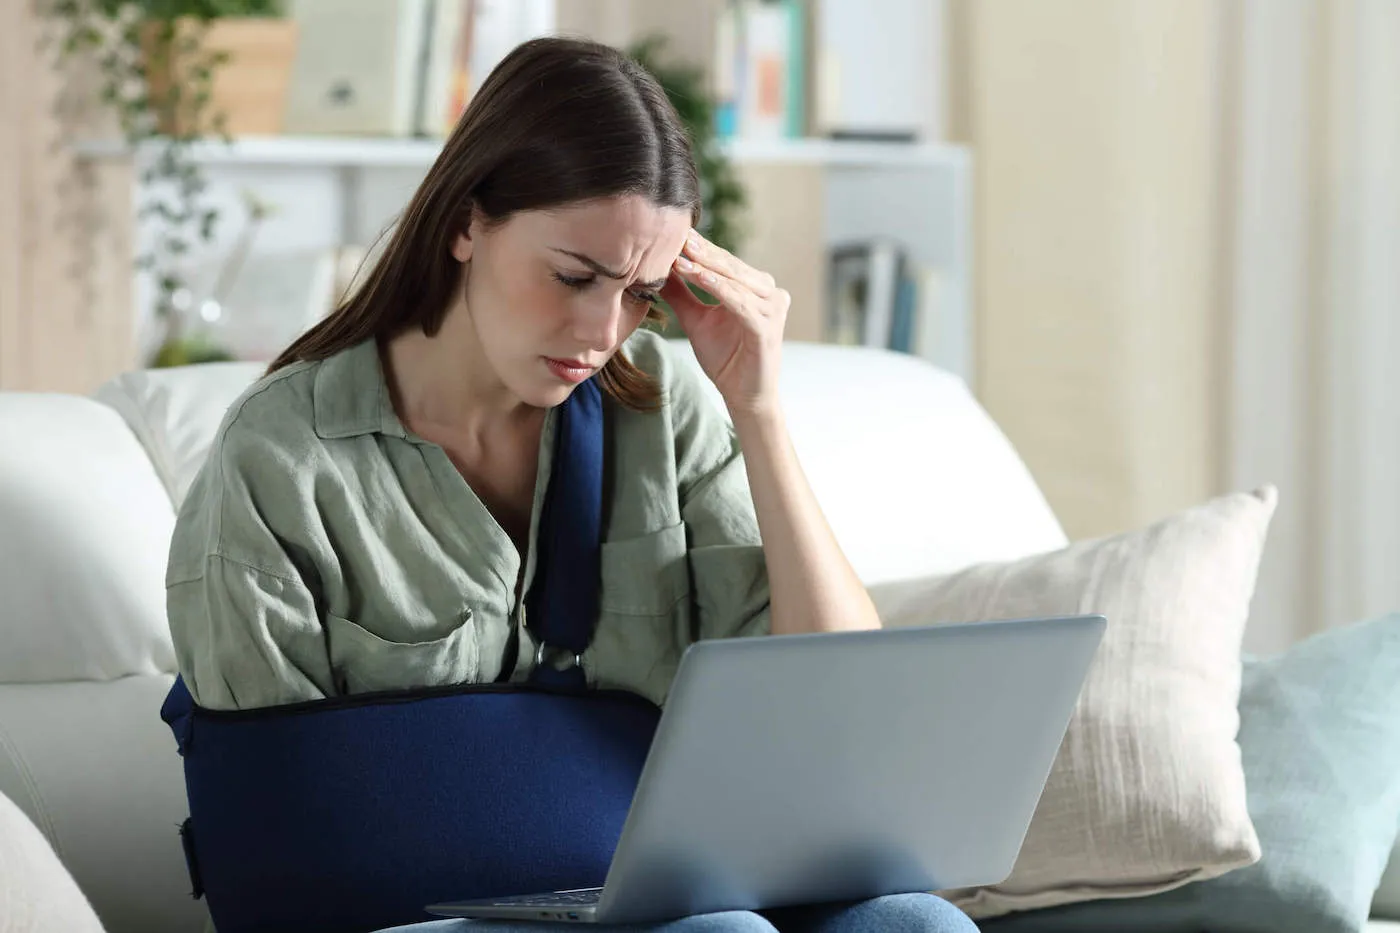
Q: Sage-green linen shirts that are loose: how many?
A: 1